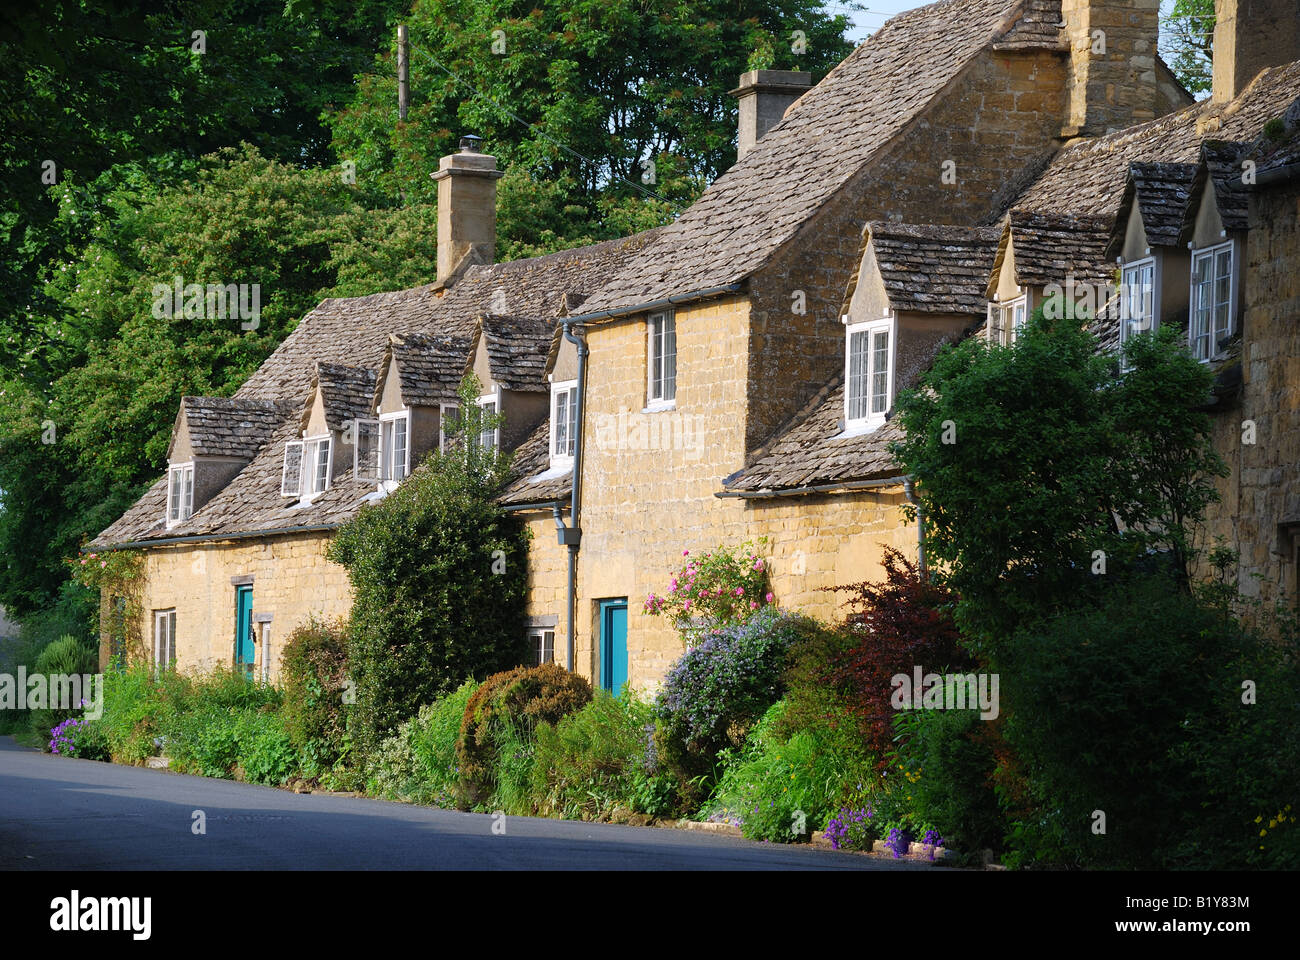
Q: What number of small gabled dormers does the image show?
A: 9